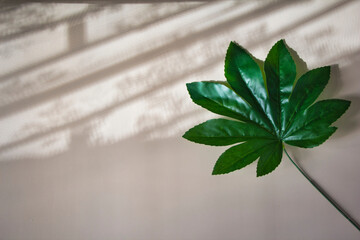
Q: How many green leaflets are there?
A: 9